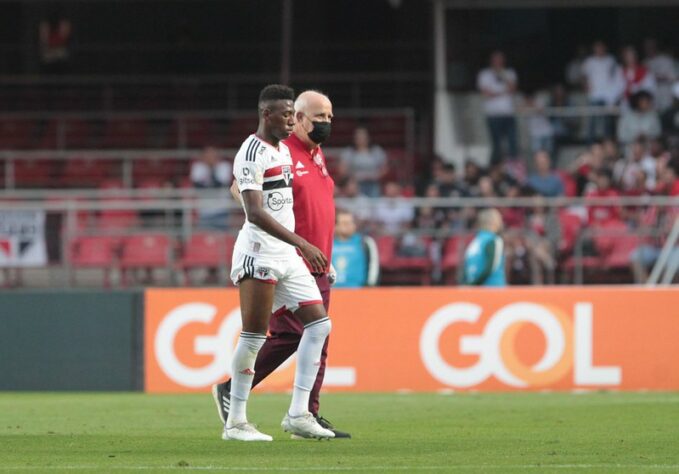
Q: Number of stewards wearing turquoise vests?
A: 2